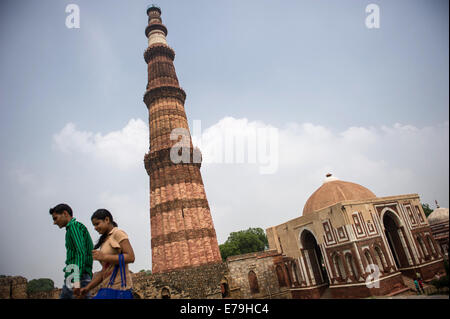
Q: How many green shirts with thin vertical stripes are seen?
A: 1